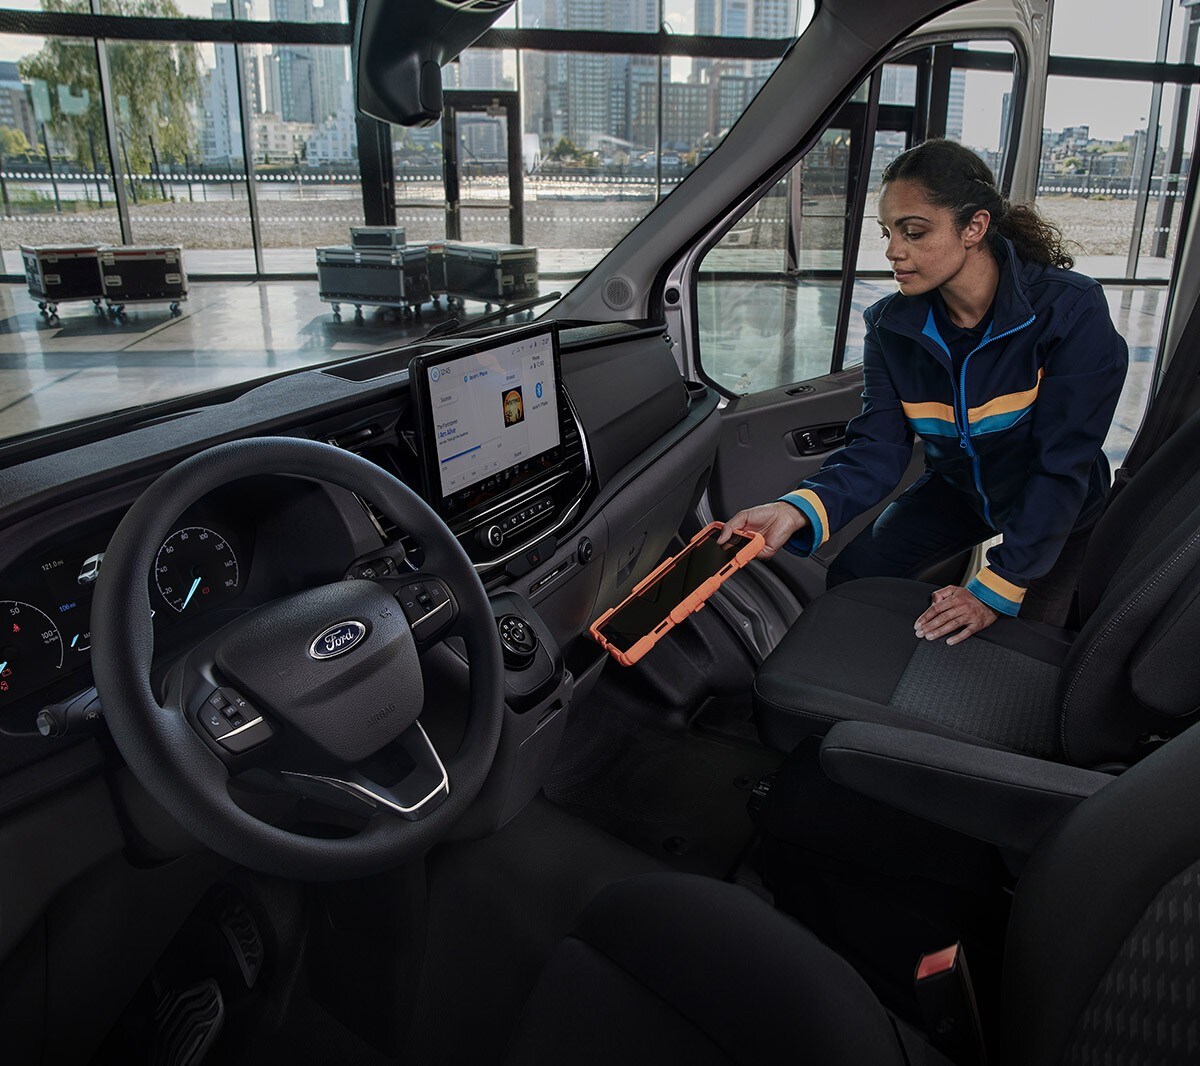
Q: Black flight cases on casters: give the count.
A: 5